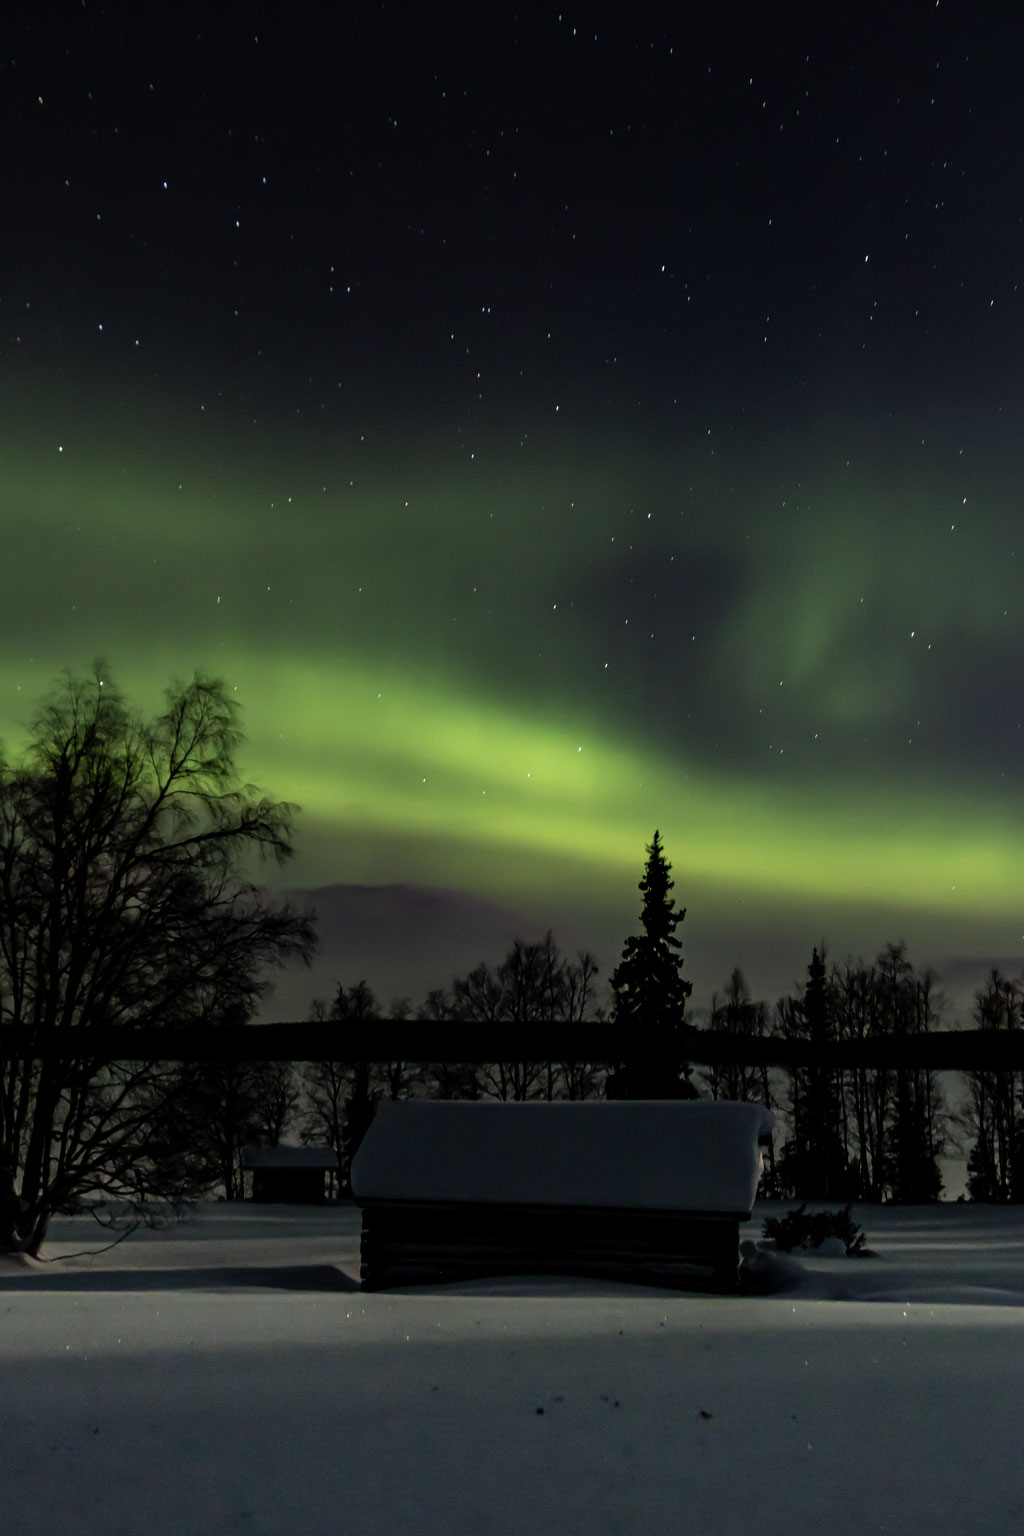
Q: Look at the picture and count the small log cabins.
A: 2